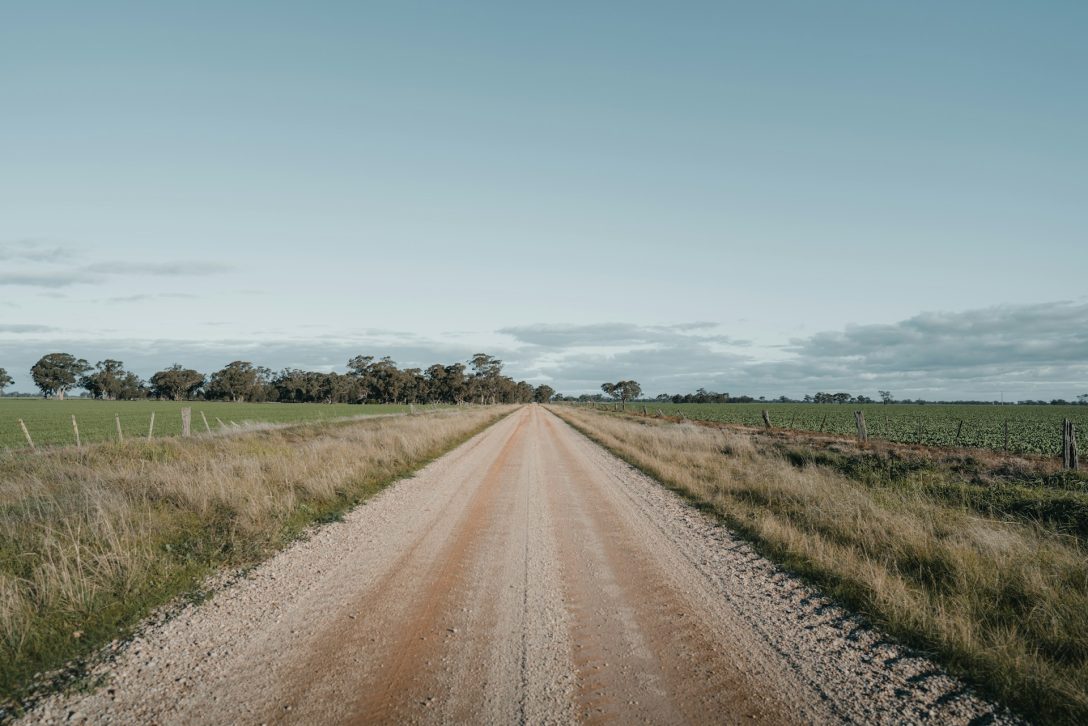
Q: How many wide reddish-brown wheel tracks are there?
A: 2